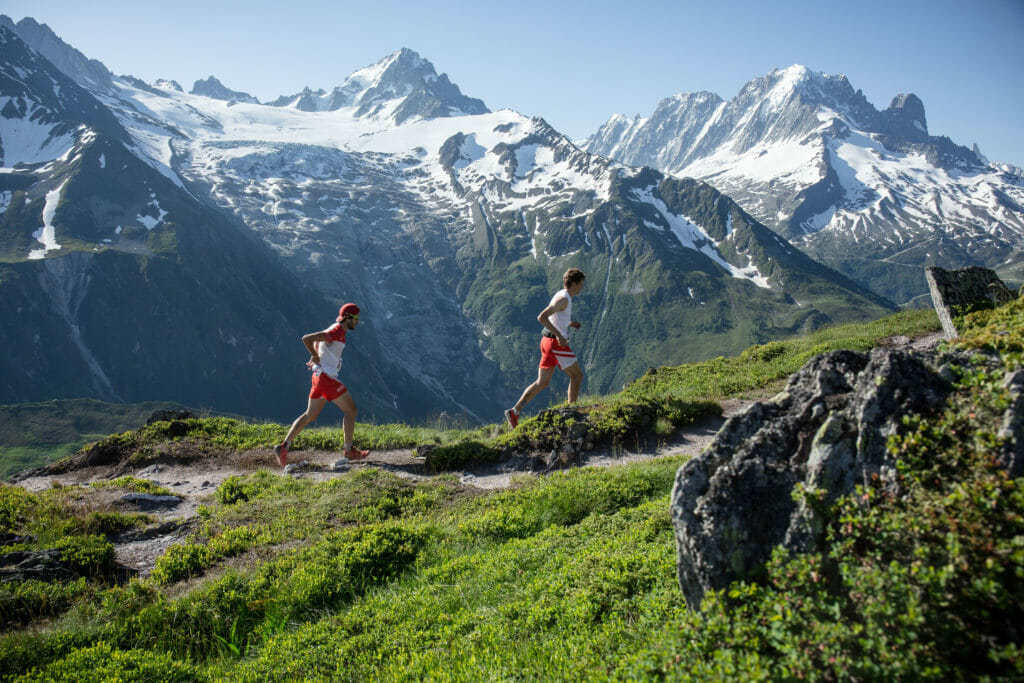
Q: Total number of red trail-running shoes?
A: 3